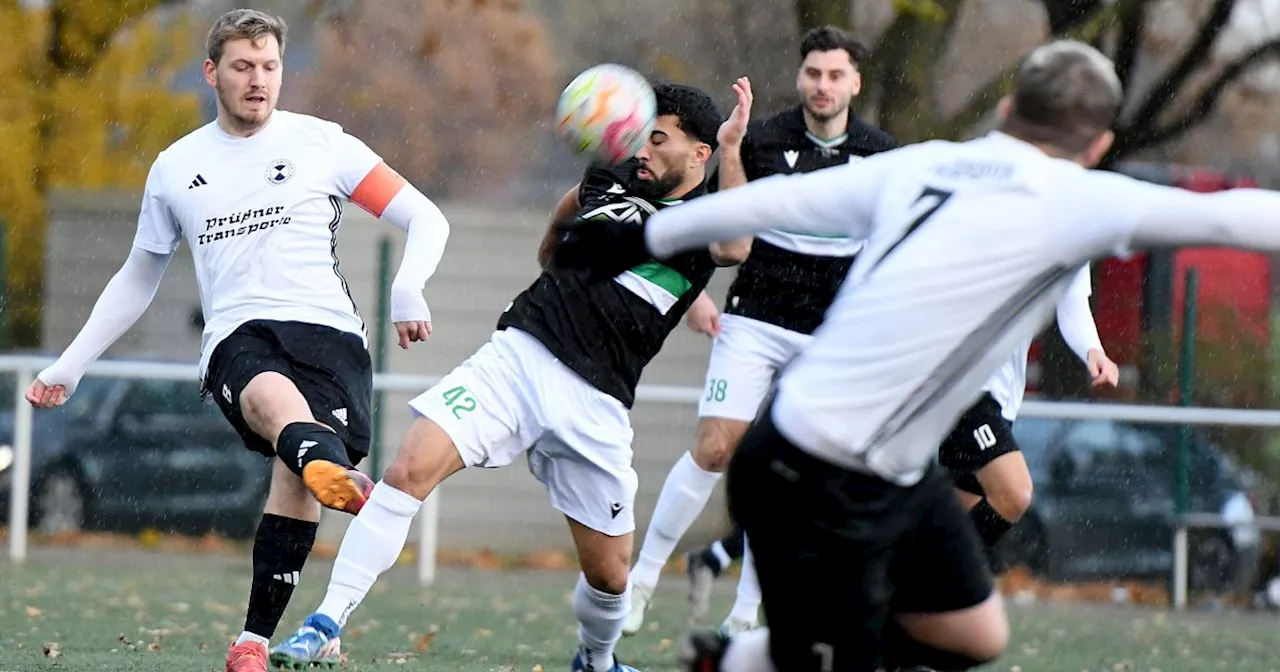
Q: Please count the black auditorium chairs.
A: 0